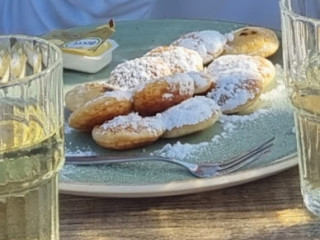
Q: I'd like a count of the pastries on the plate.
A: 12